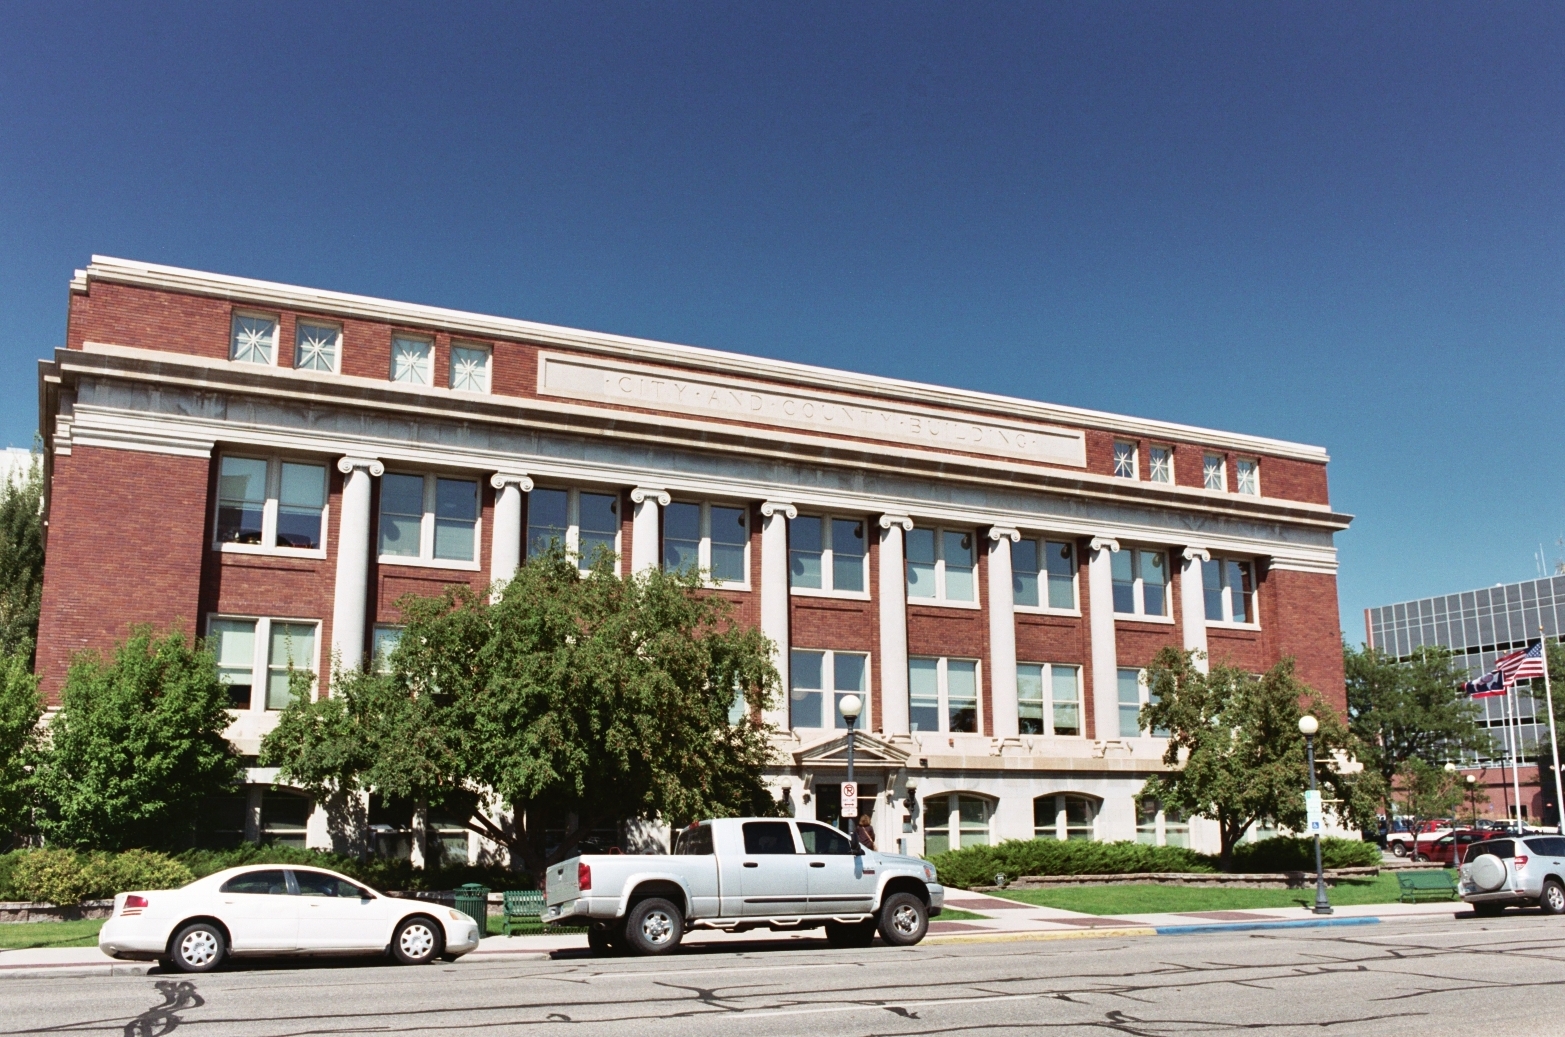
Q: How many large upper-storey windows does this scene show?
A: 9